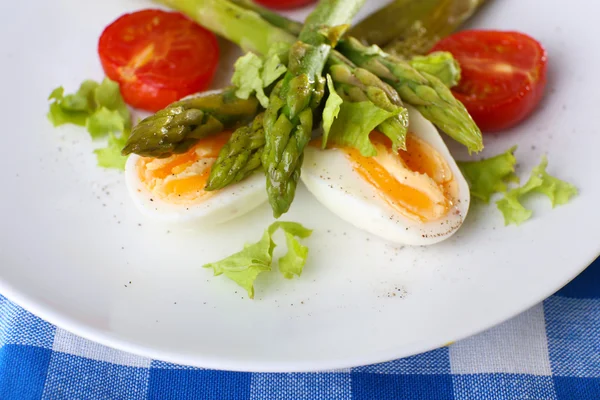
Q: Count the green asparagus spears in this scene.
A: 5